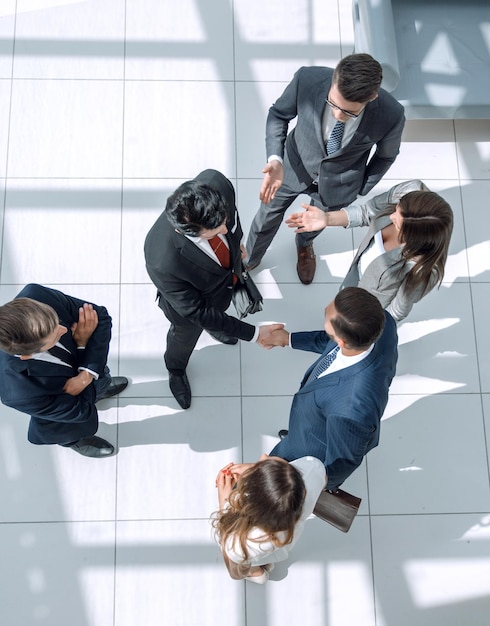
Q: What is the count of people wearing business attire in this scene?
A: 6